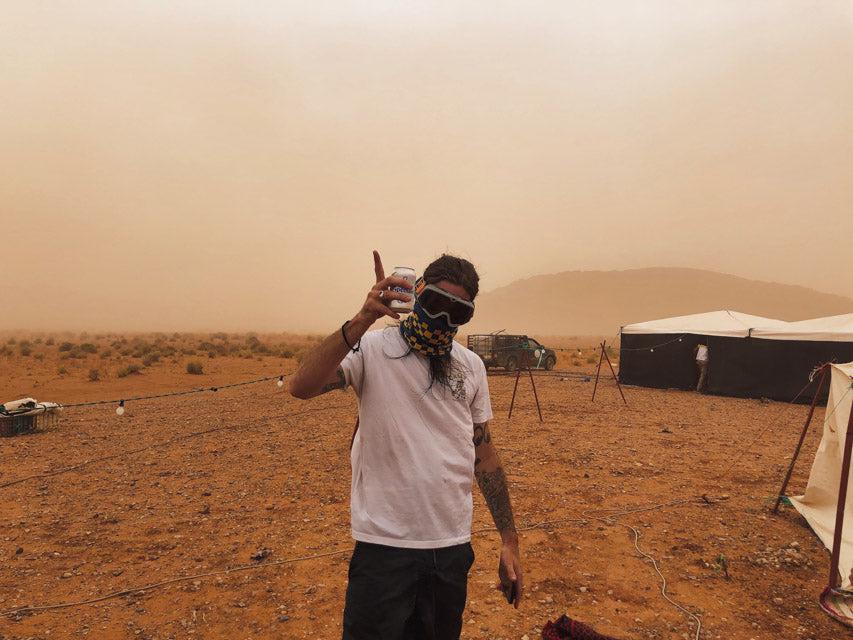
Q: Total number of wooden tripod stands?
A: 2